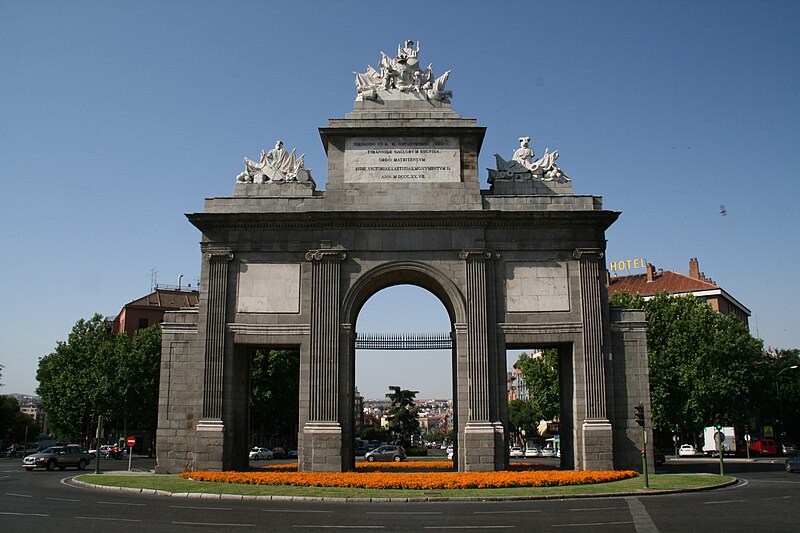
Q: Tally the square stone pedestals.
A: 4